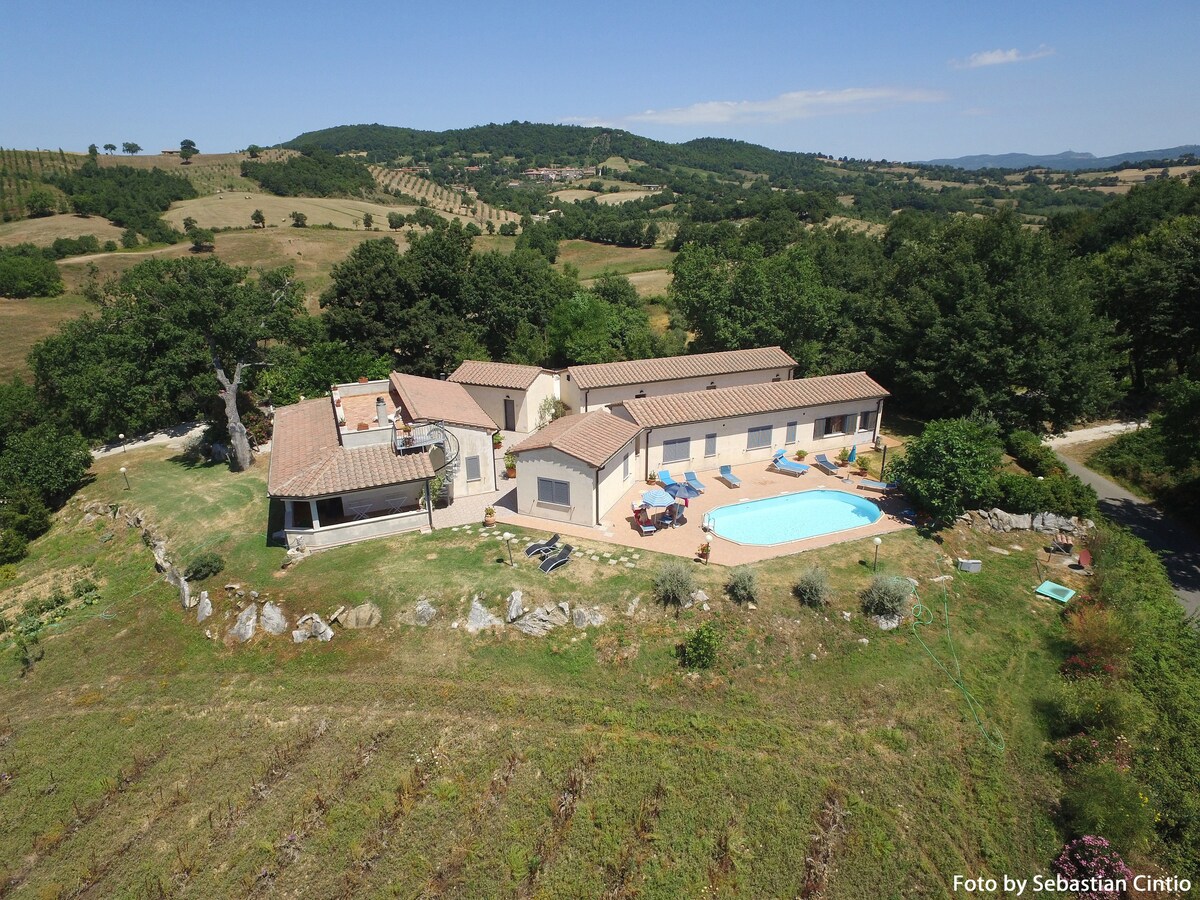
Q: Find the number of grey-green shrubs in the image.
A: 4